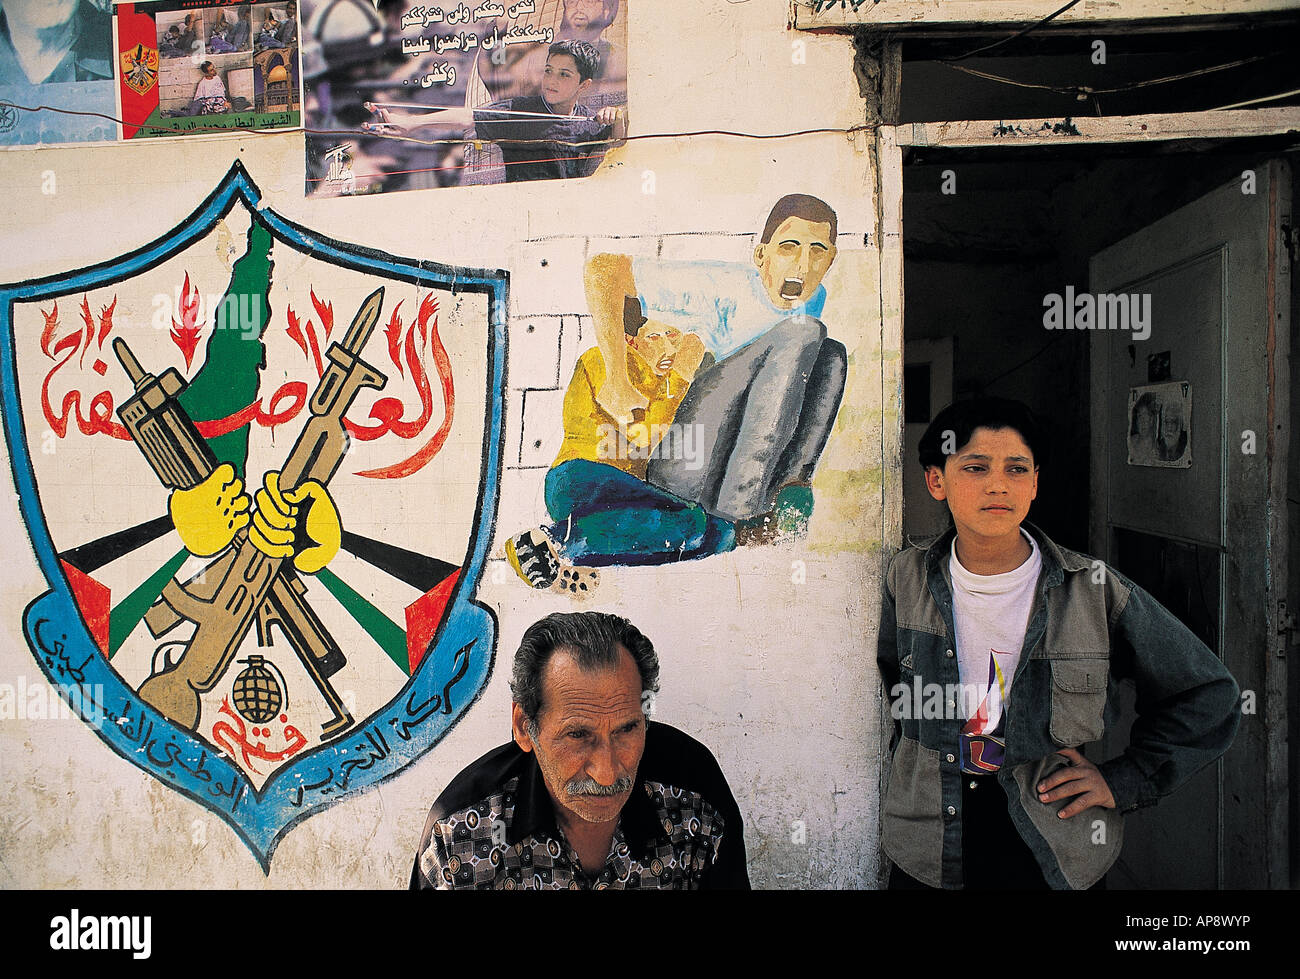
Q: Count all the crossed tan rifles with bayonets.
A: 2